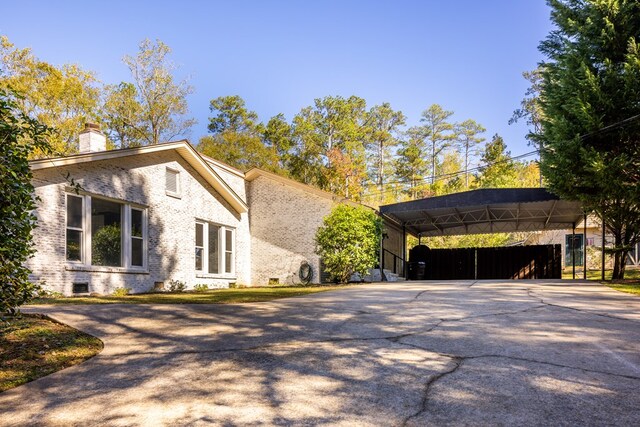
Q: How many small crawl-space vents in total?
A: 4